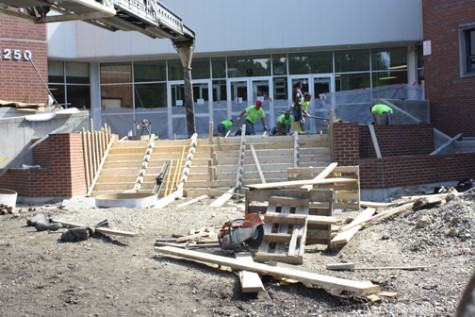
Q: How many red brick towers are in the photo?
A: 2